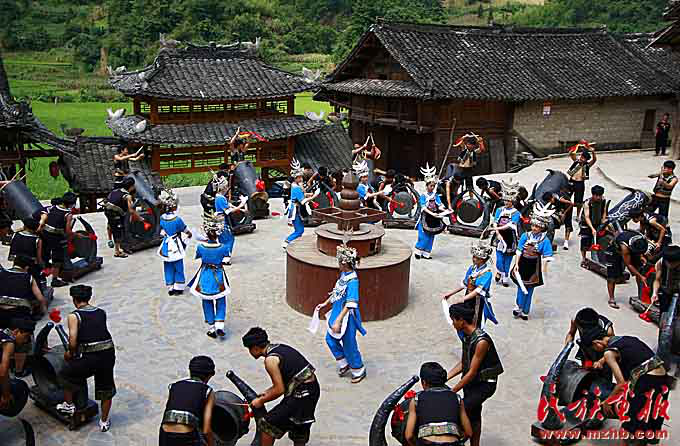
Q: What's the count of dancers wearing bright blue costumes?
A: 10